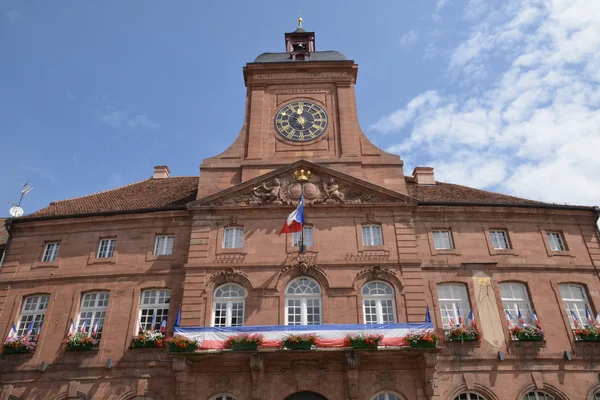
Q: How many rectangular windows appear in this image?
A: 9